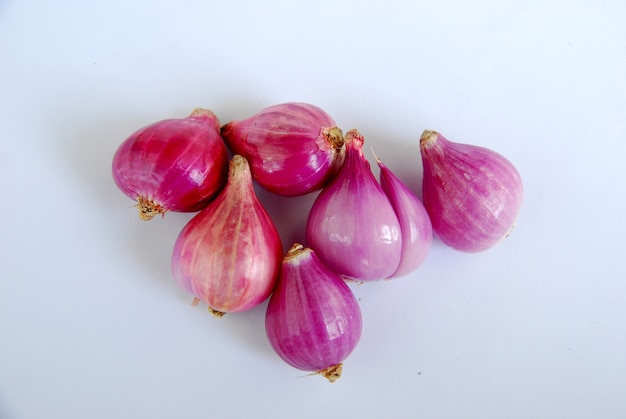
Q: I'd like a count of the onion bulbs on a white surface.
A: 6